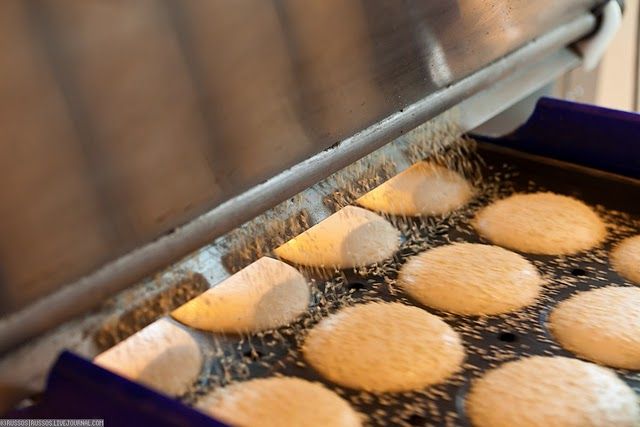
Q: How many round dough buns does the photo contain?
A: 11